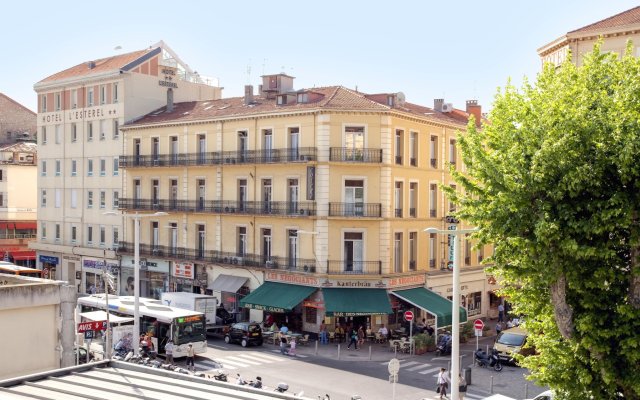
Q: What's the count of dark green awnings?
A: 3